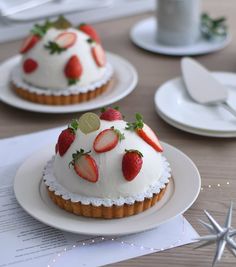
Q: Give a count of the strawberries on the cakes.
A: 12